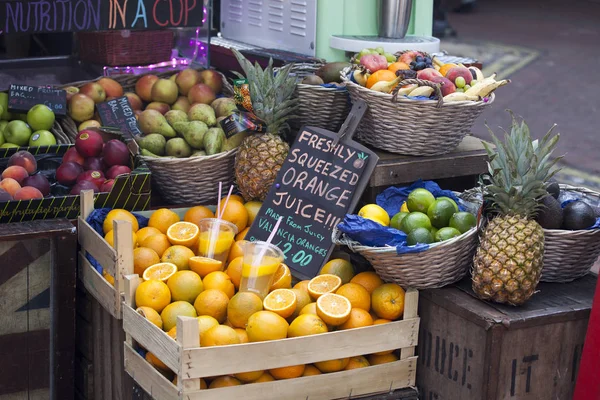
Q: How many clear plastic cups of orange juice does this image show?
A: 2